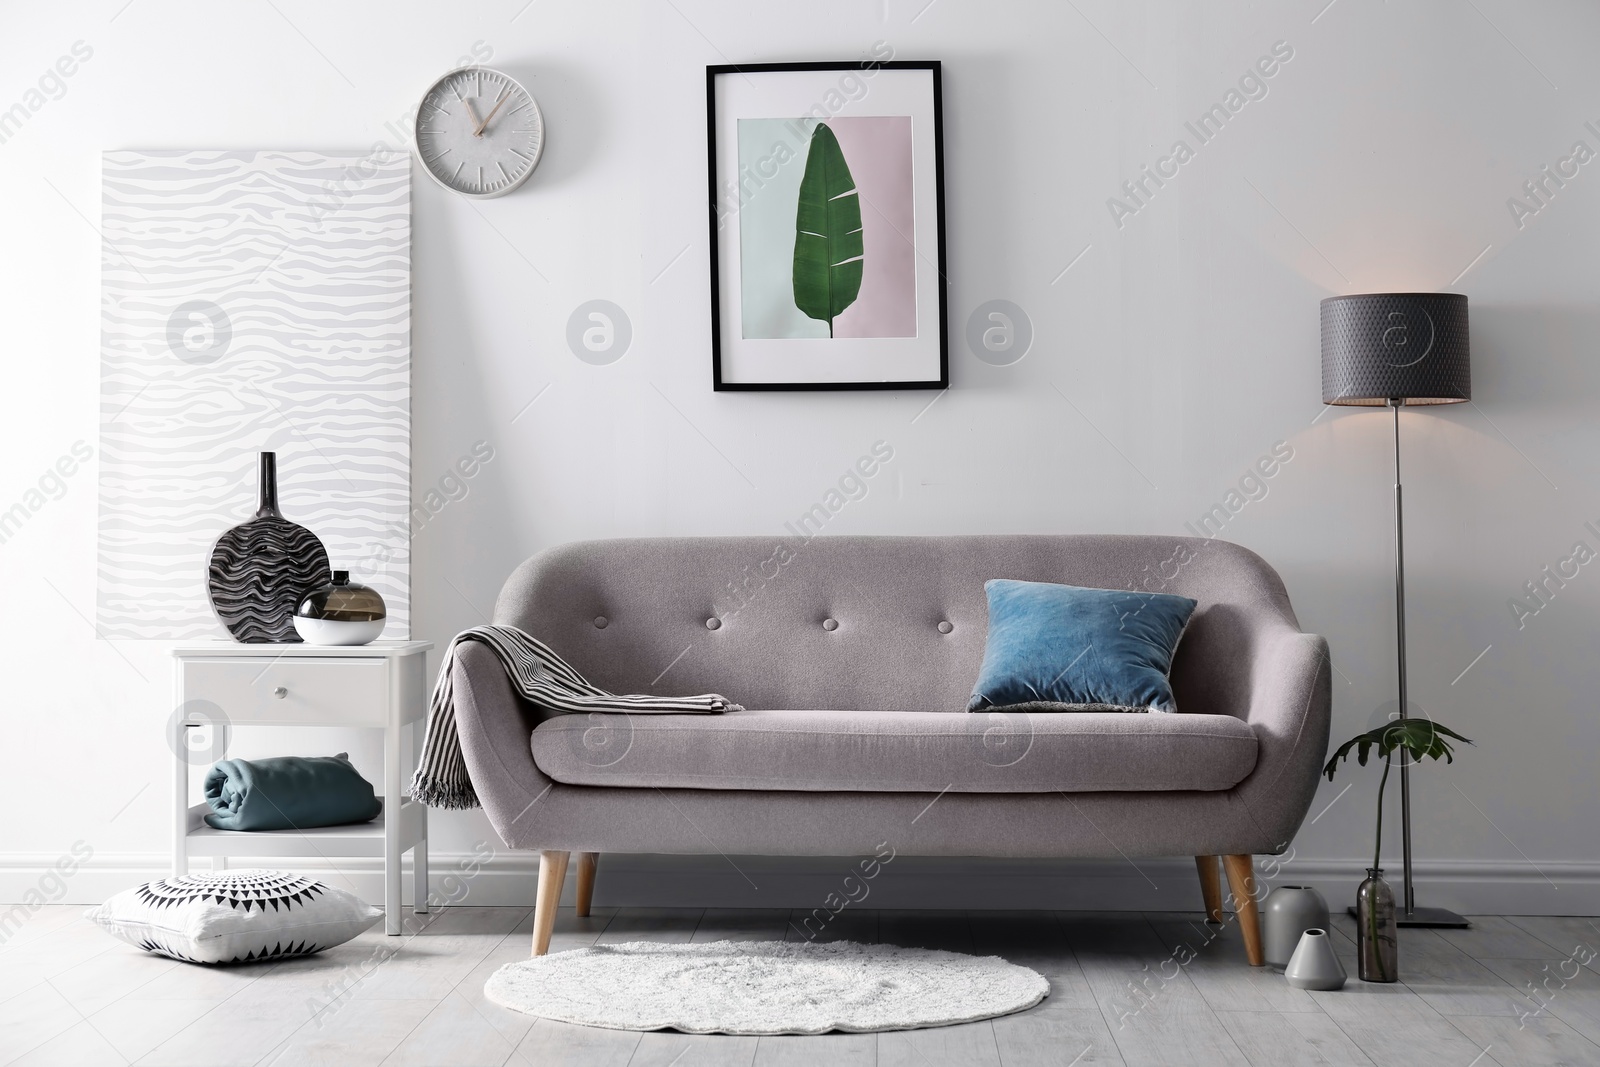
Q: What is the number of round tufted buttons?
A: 4